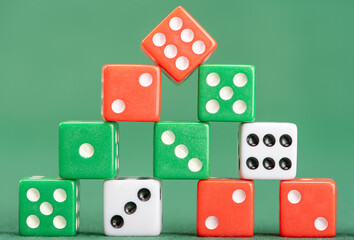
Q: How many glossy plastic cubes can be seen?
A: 10